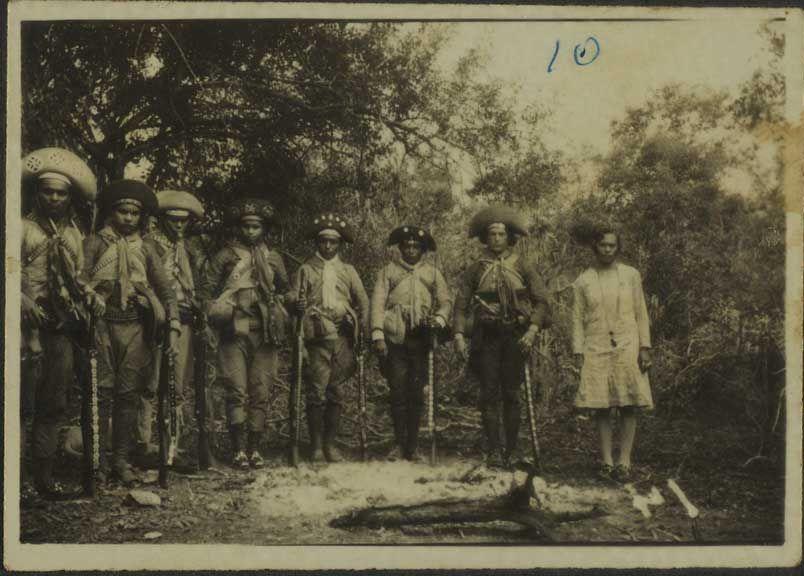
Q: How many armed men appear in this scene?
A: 7